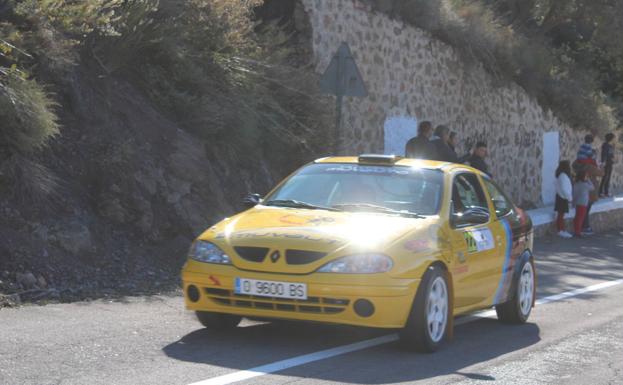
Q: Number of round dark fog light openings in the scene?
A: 2